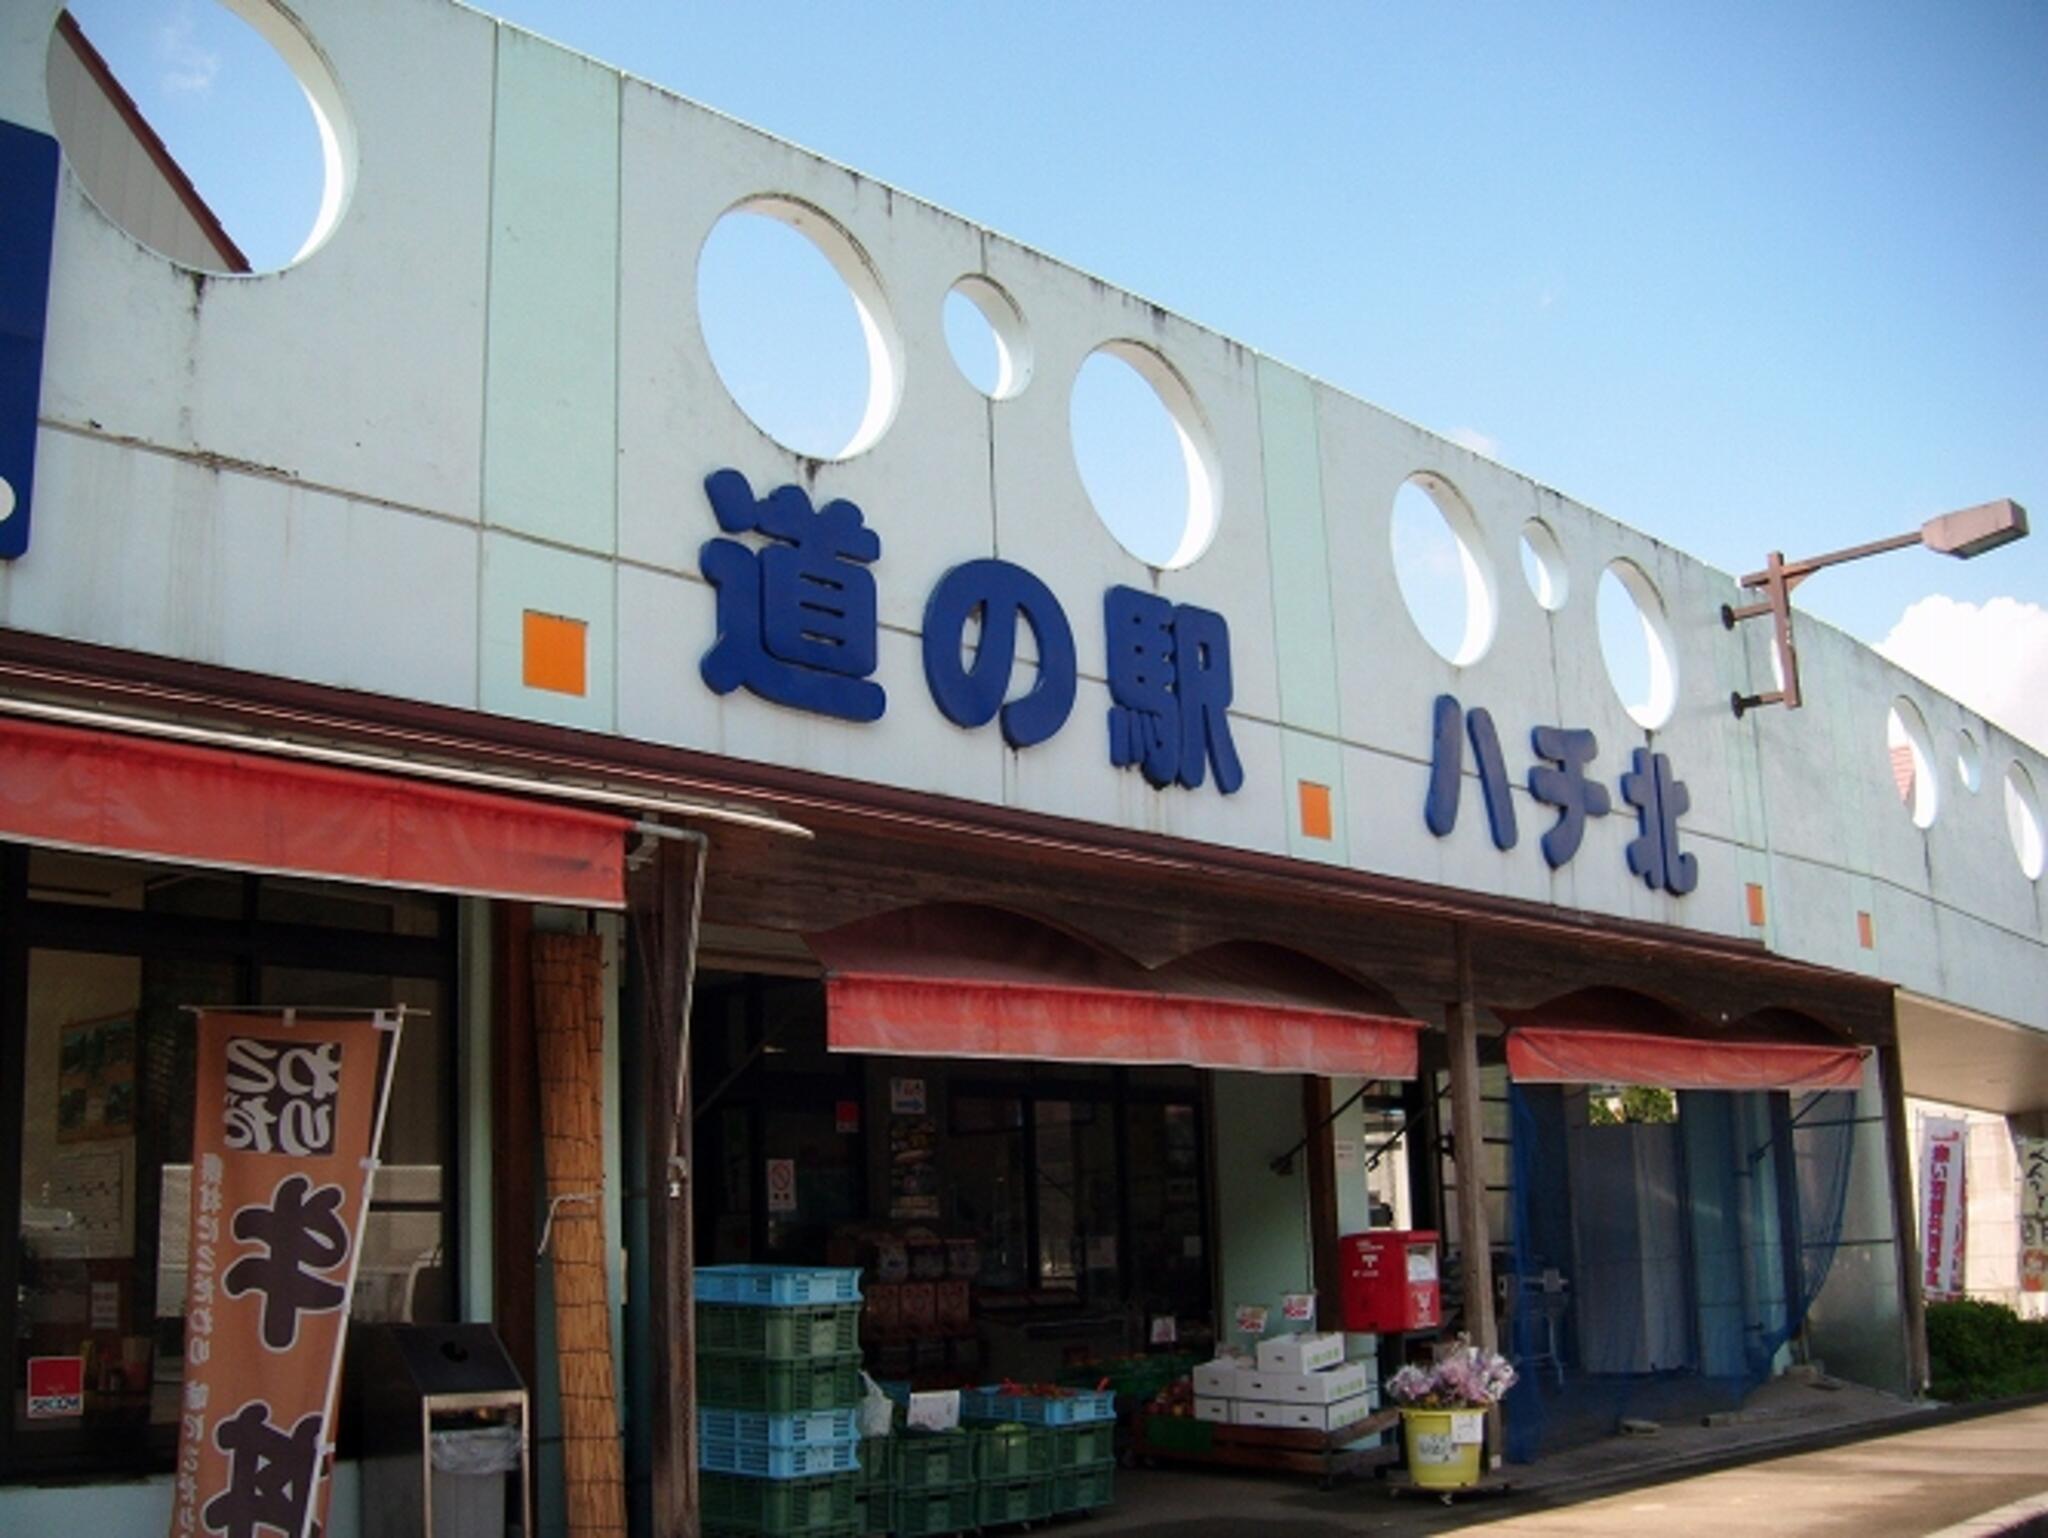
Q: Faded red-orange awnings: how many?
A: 3